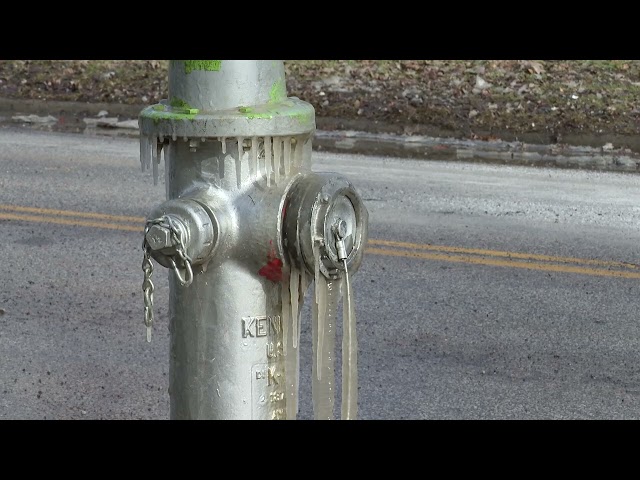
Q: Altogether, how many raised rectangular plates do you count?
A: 1